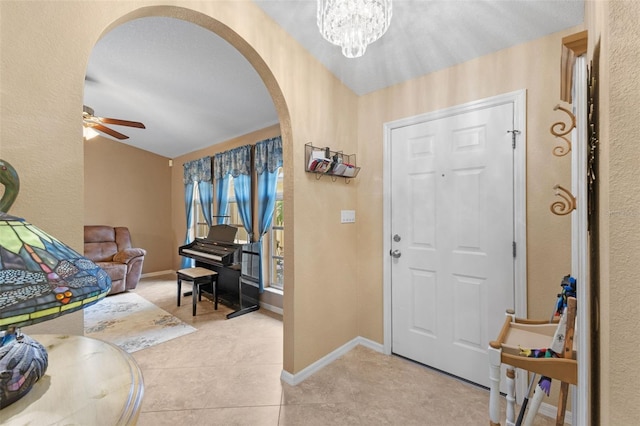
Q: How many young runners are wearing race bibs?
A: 0